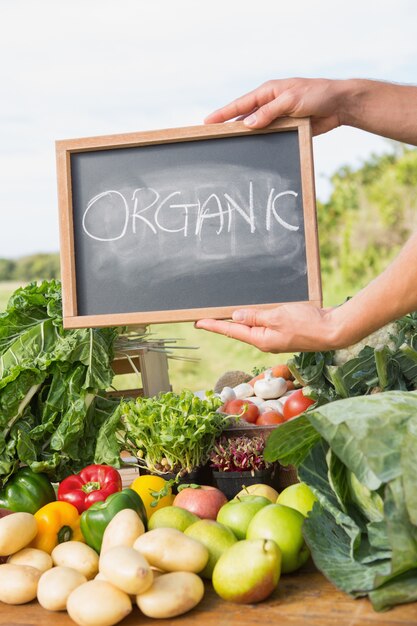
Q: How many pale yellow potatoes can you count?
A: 10